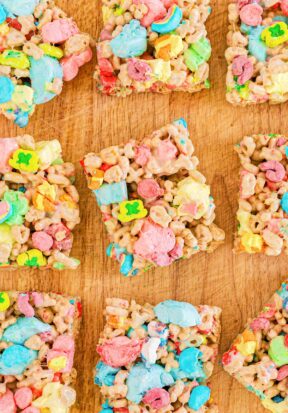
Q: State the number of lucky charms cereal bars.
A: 9